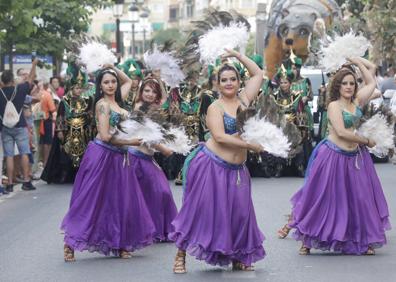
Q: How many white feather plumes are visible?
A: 8